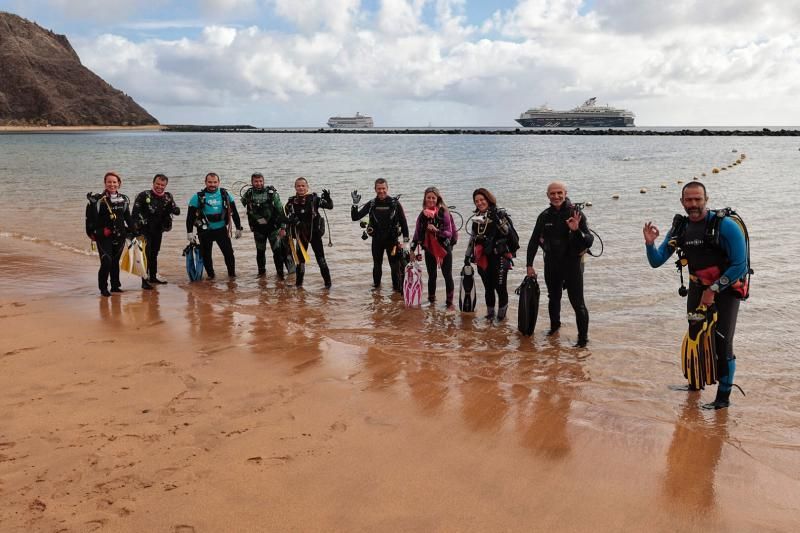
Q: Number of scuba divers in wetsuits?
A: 10